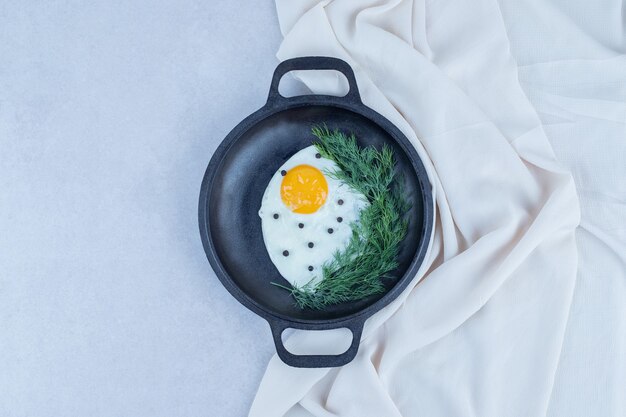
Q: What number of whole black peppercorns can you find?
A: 10